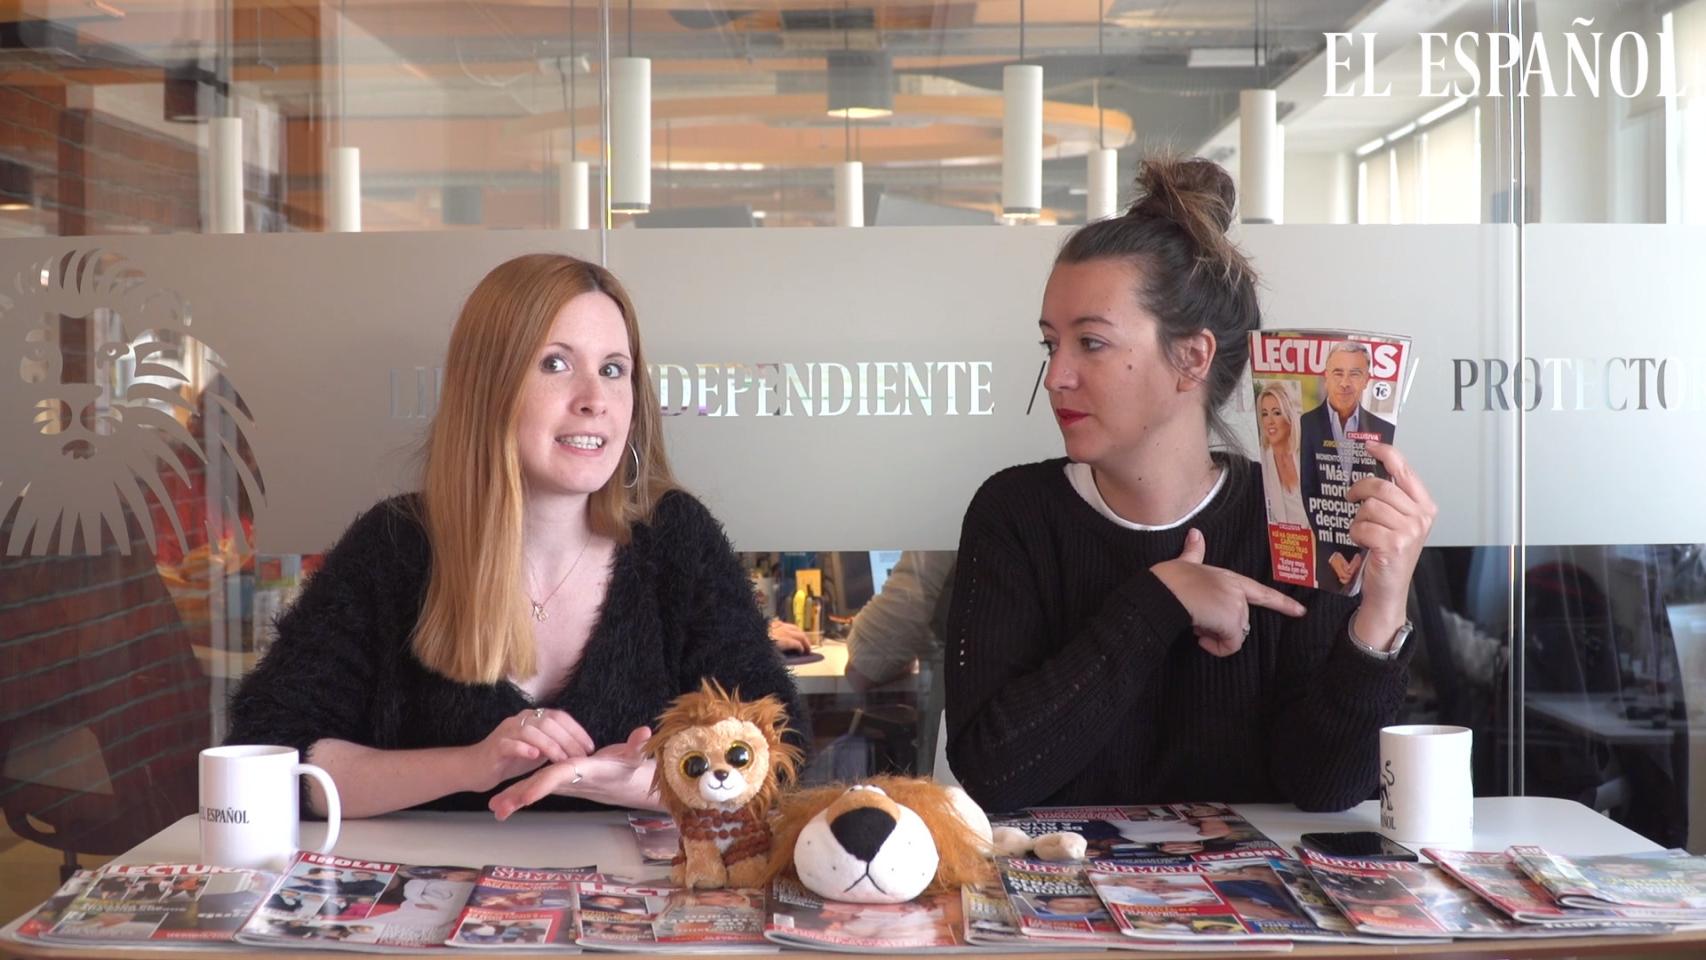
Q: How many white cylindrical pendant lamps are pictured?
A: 8